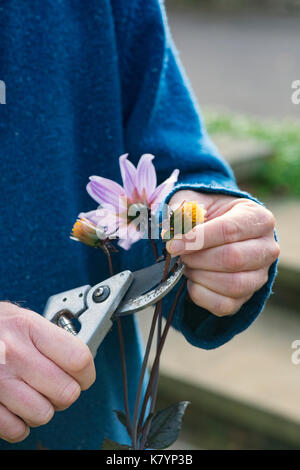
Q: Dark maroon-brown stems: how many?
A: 4